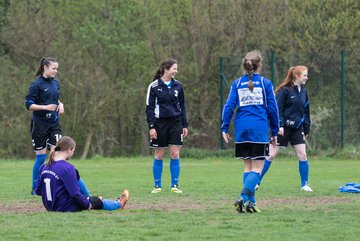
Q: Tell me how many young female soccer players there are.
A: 5